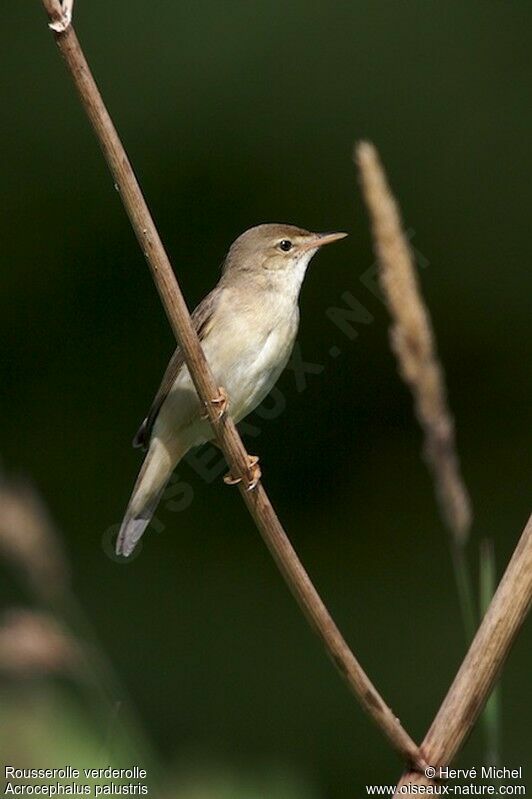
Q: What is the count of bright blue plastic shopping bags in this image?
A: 0